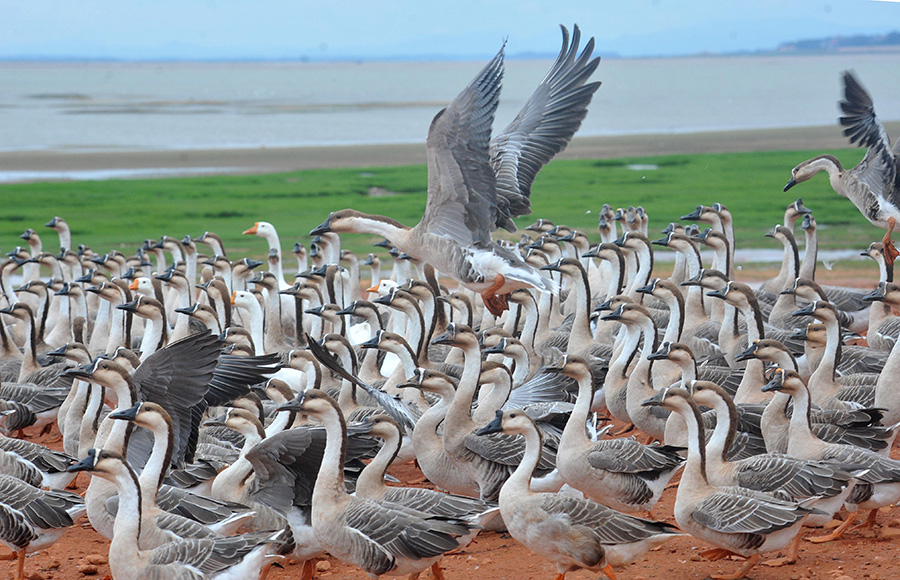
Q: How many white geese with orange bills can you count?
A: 4